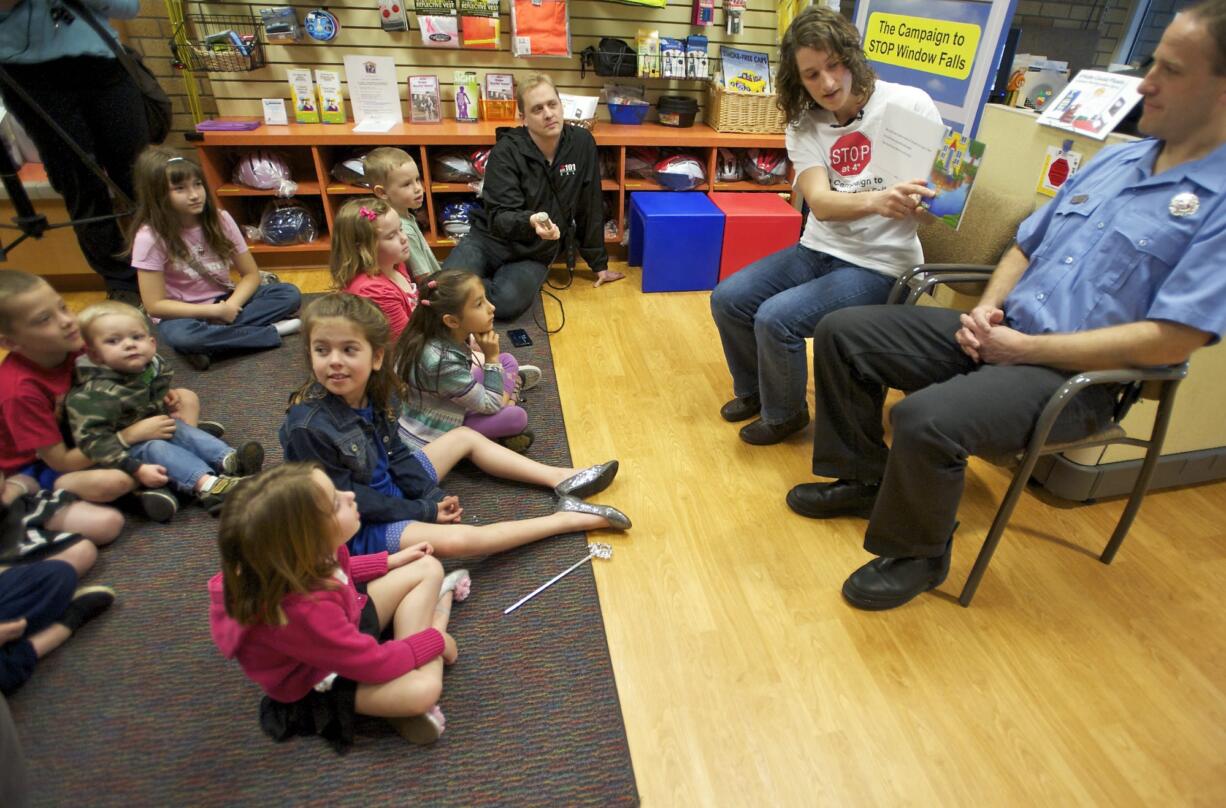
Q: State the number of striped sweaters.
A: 1